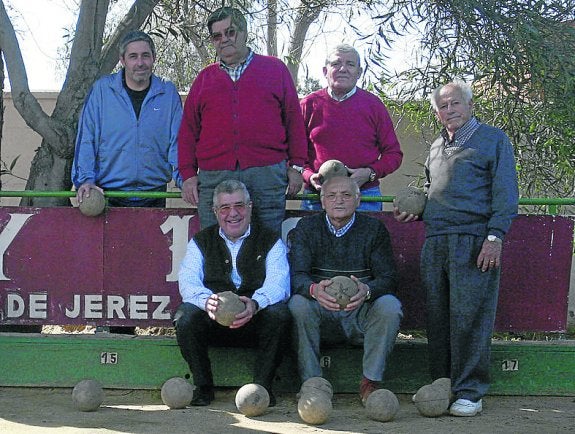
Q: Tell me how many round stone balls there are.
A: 13